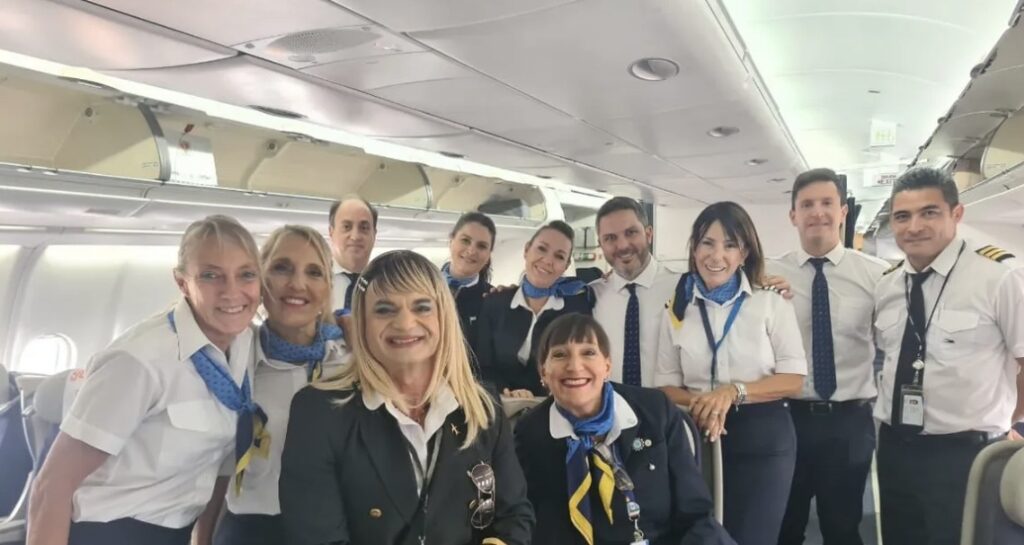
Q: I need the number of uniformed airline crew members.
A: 11